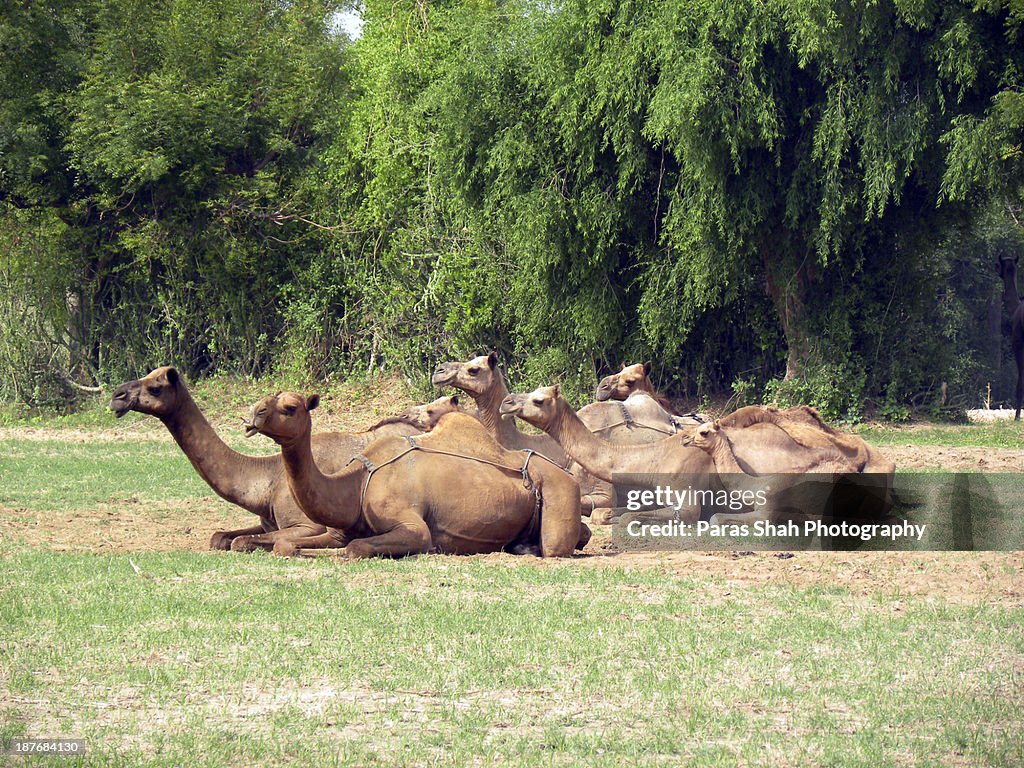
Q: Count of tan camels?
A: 7